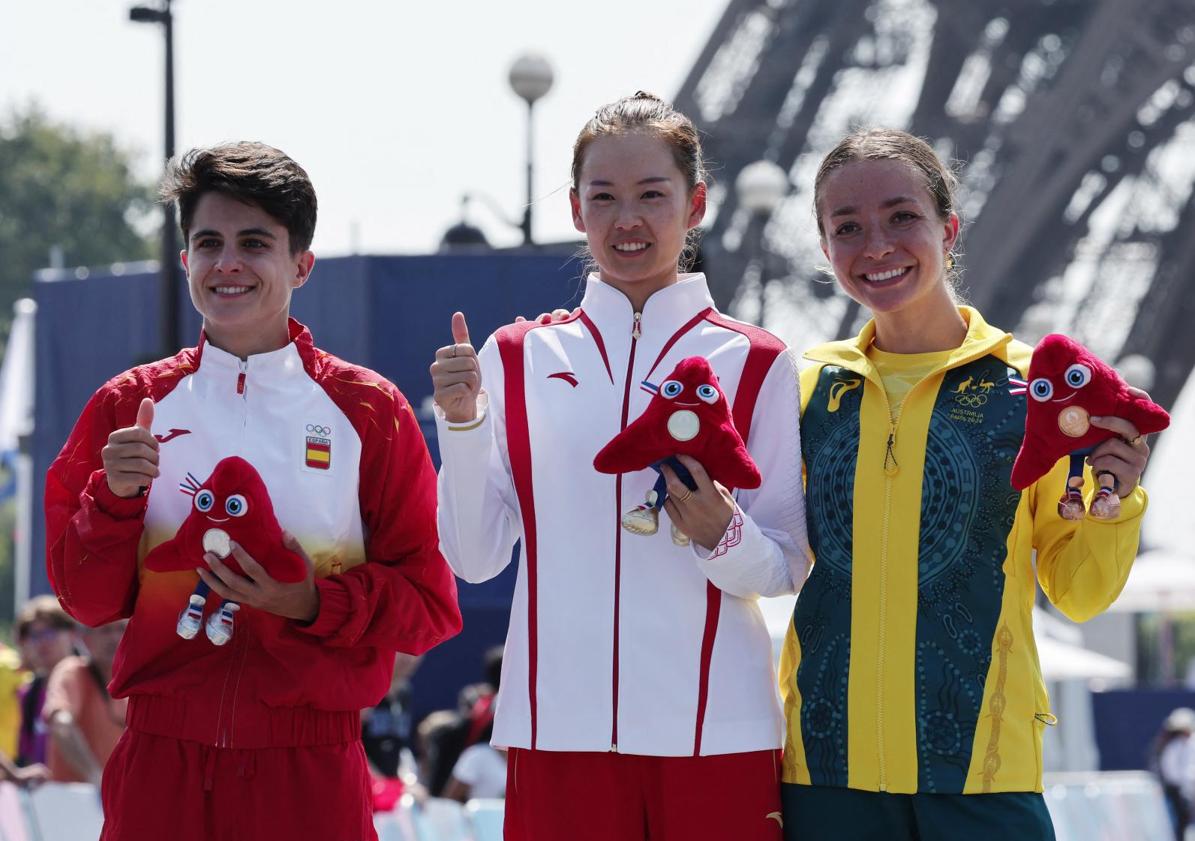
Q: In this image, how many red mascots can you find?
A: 3